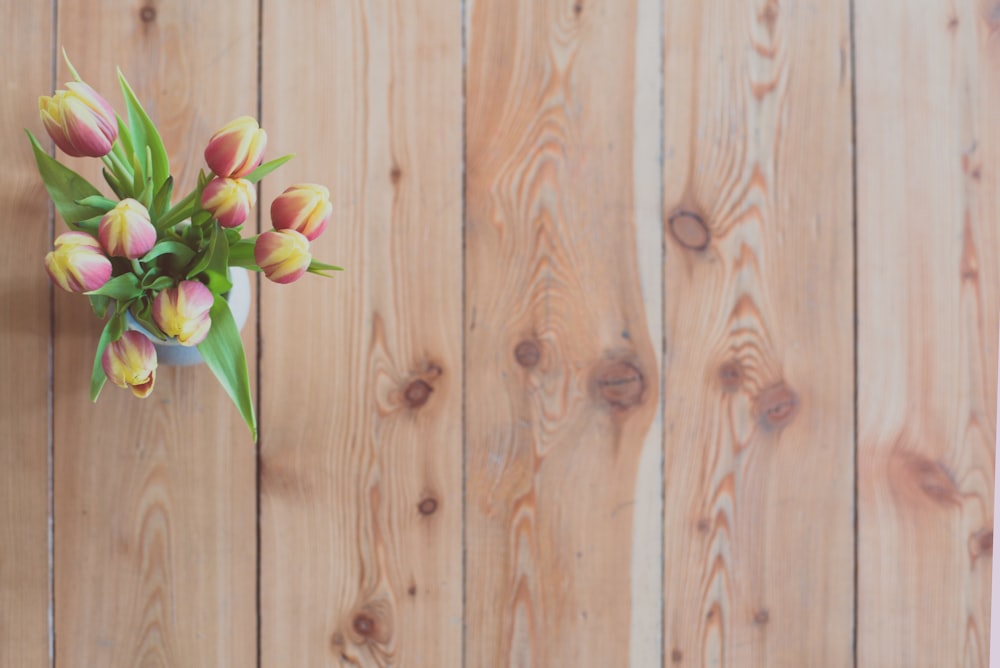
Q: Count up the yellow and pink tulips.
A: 9